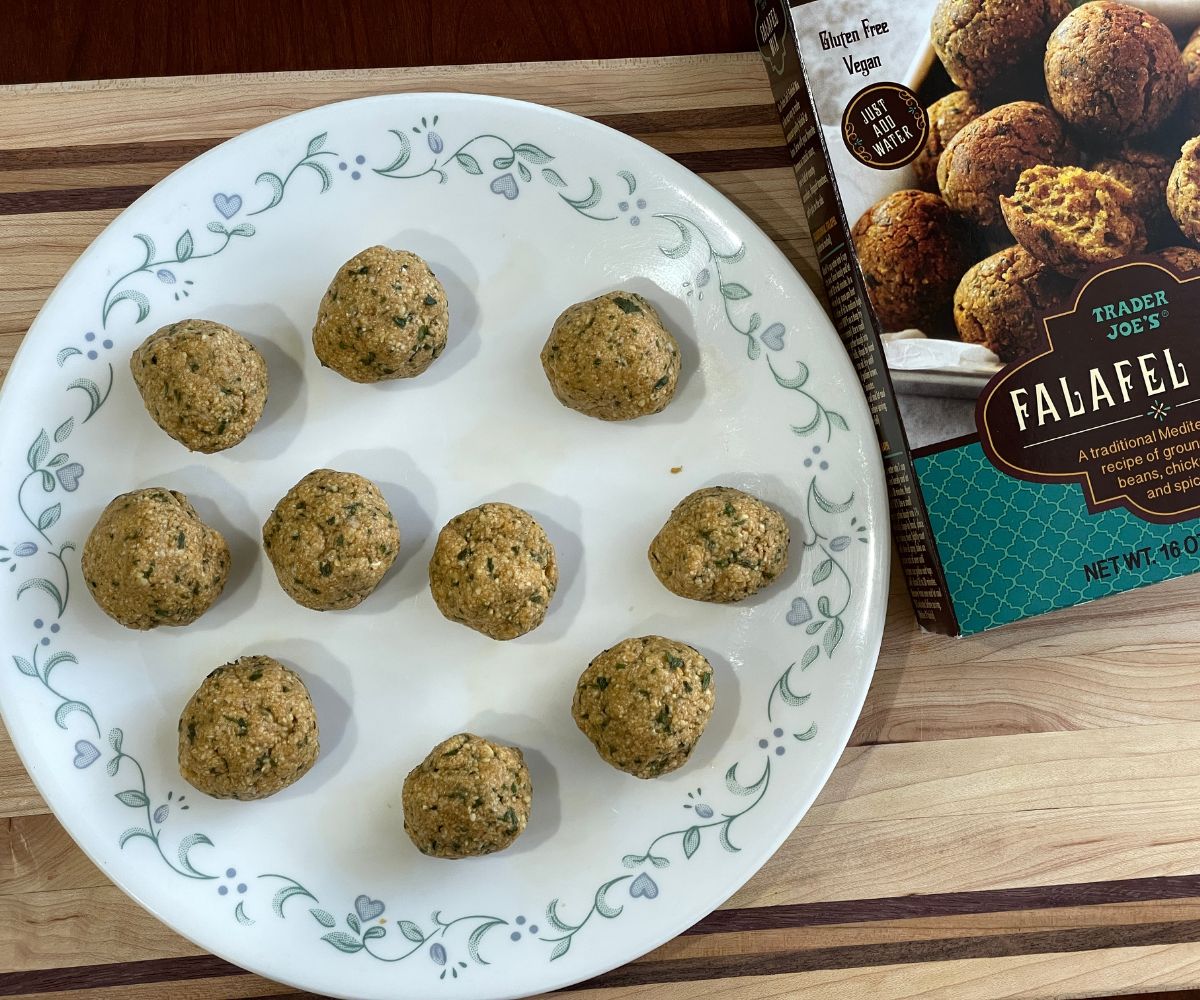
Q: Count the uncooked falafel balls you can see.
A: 10